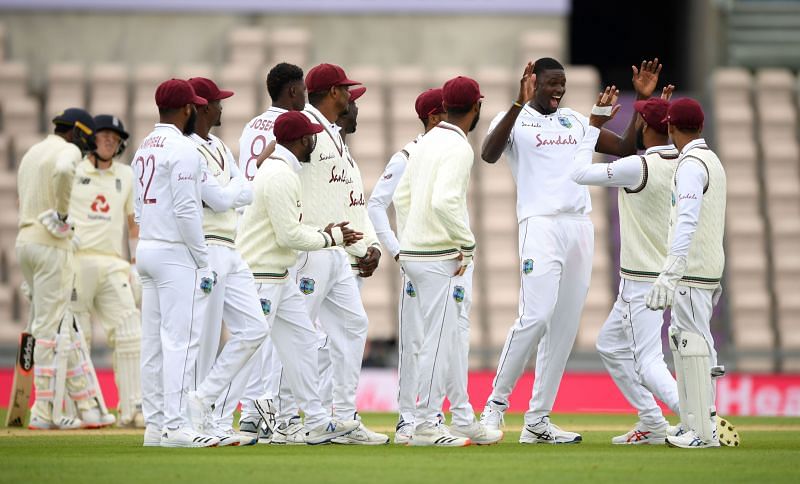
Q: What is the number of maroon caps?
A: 9